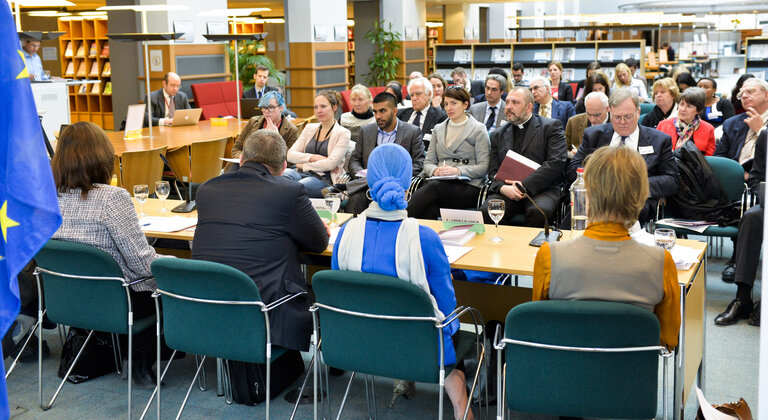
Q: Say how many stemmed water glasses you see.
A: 5